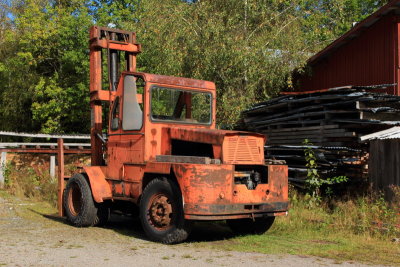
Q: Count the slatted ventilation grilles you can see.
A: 1